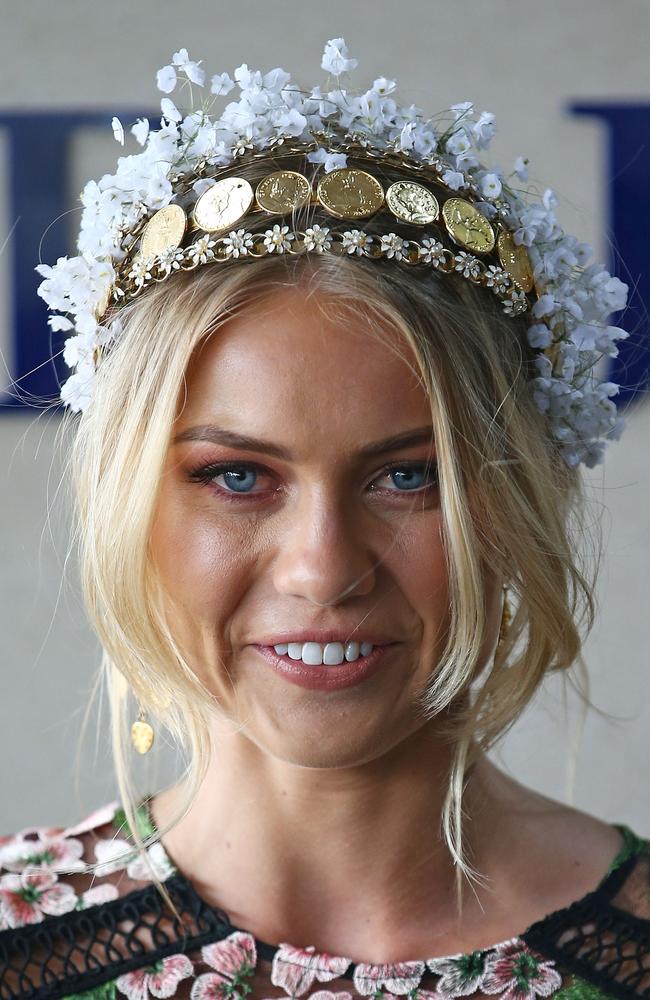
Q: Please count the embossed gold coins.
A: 7